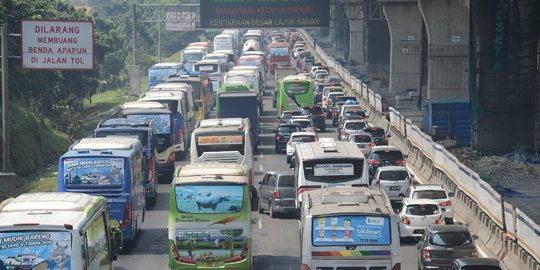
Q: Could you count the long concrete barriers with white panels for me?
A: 1